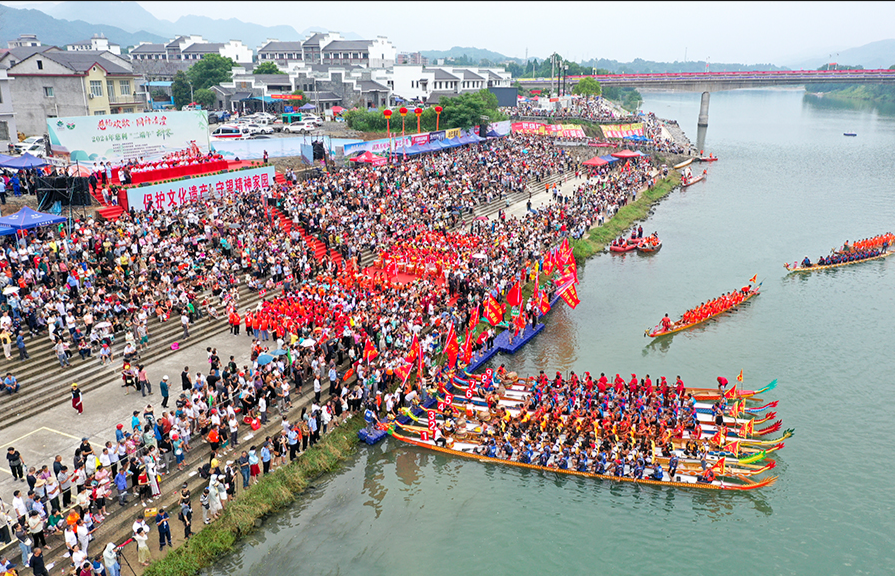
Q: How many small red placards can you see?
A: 9